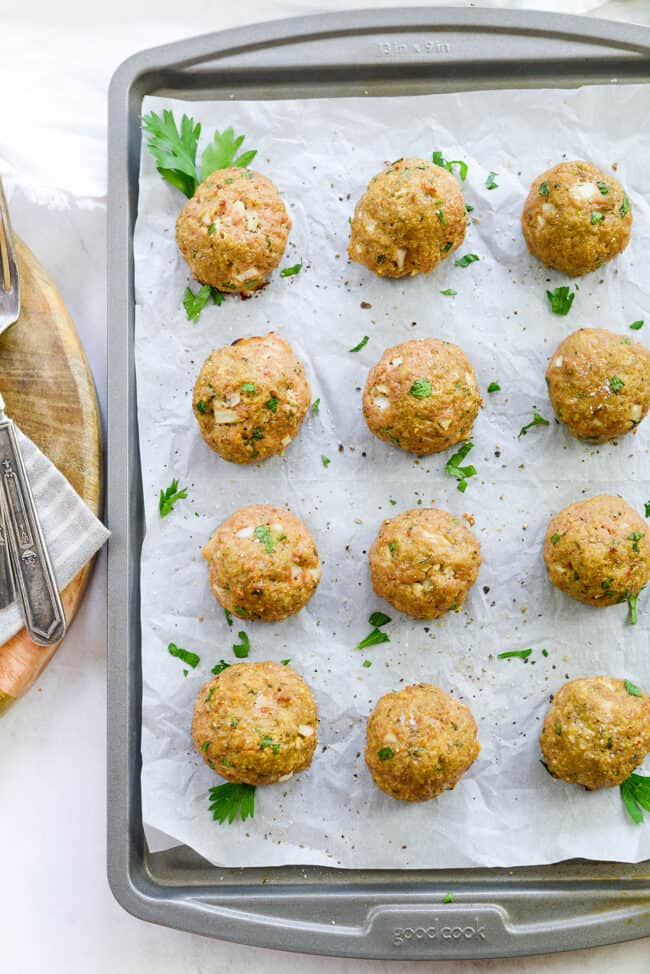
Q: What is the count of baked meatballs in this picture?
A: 12